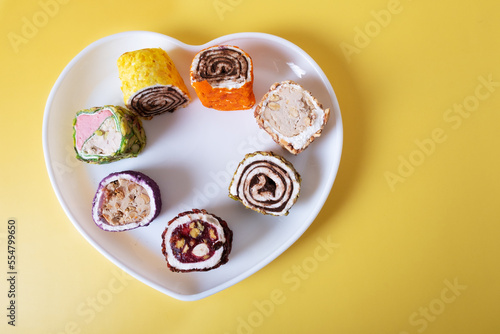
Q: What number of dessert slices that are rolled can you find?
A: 3